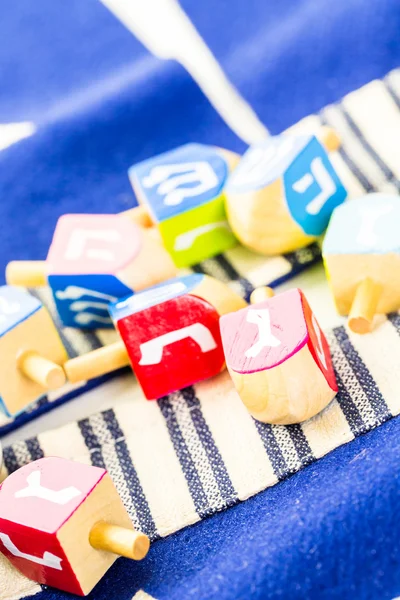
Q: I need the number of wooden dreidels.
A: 8